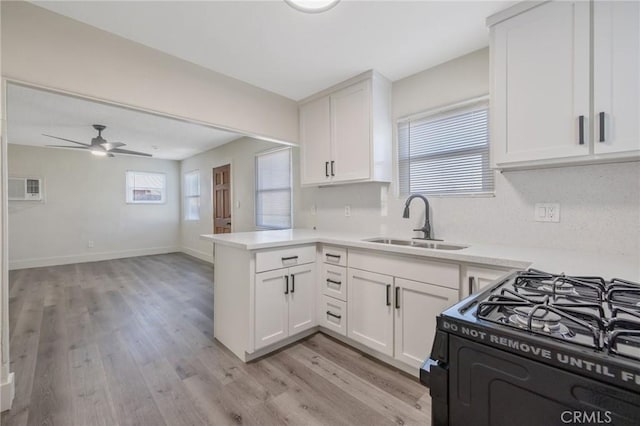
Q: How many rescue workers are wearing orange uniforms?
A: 0